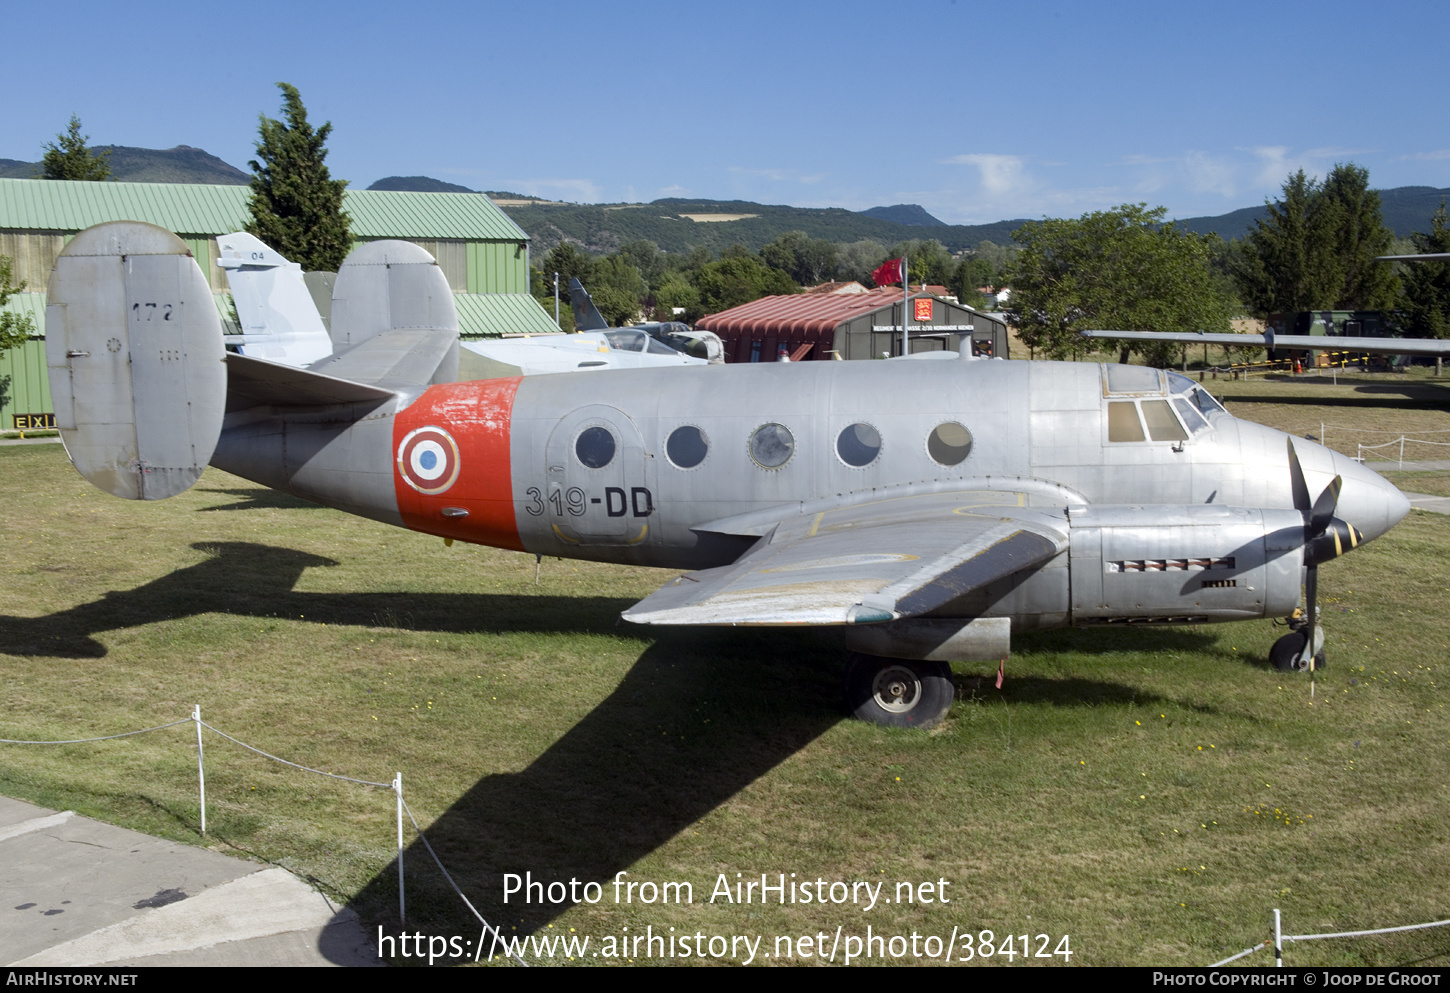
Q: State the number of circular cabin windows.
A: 5